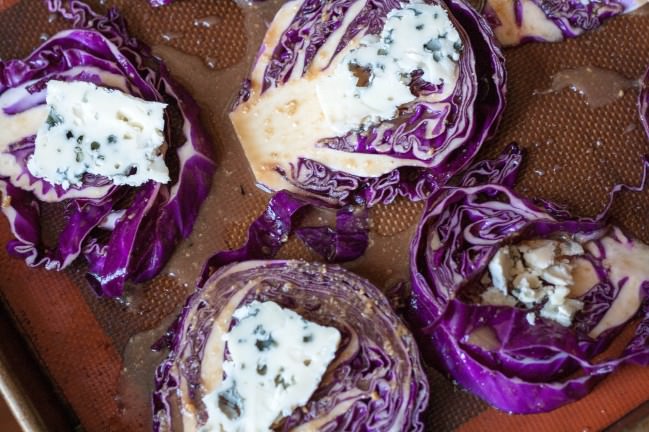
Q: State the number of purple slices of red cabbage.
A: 5